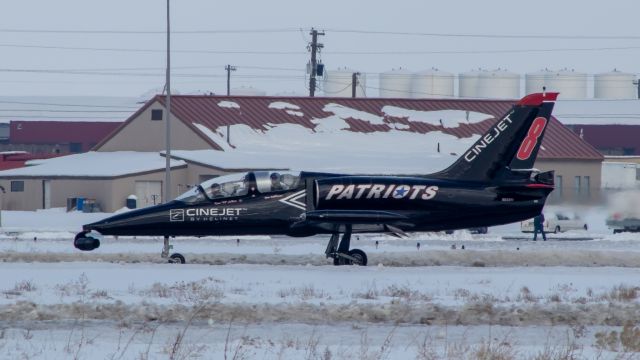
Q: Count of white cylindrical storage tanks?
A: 8